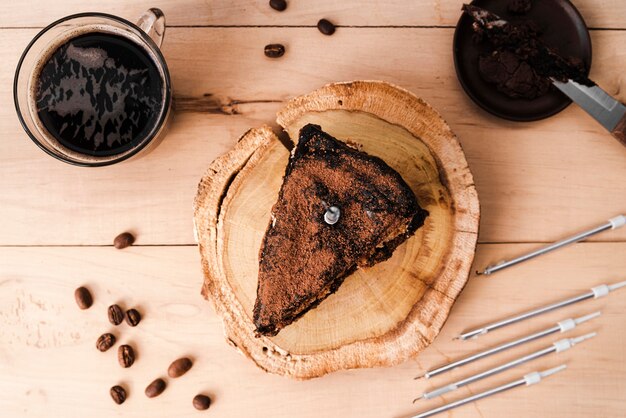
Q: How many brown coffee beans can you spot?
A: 13